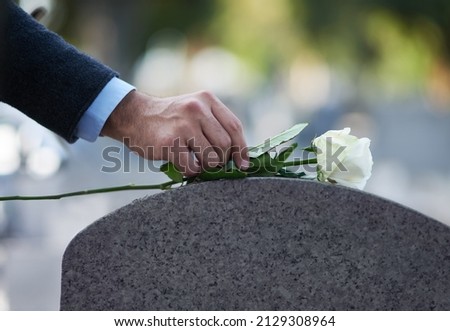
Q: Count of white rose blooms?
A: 1